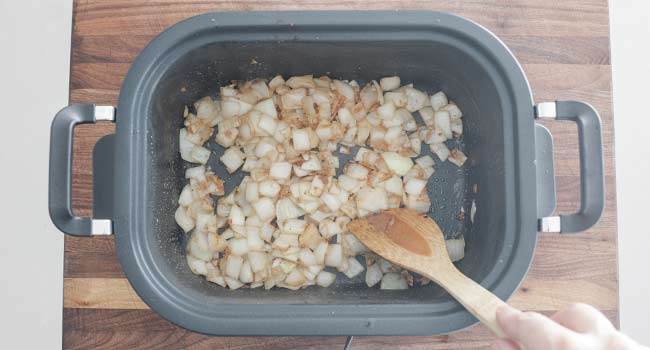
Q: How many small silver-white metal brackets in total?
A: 4